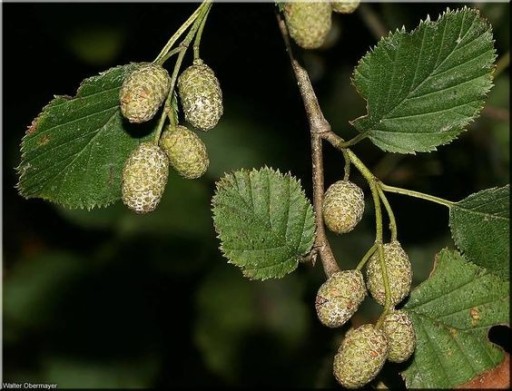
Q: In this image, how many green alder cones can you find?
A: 11